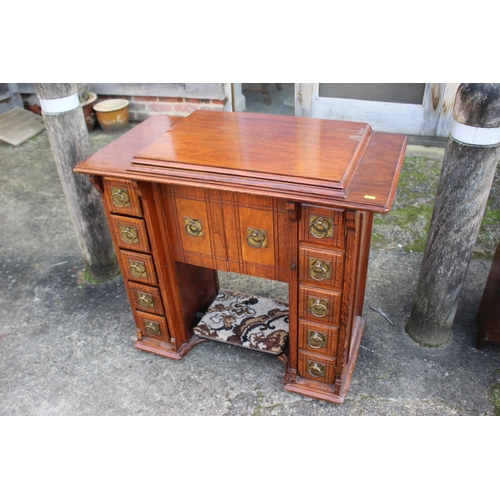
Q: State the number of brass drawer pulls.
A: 12